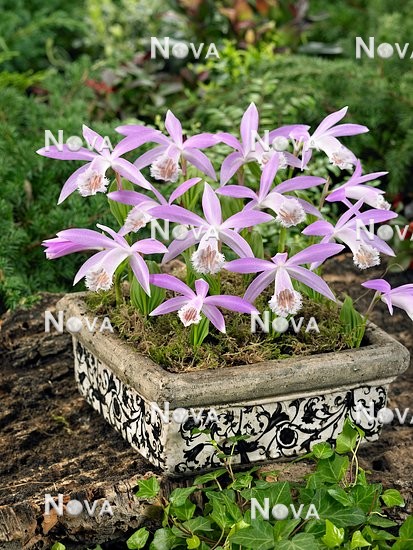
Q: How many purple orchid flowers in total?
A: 13